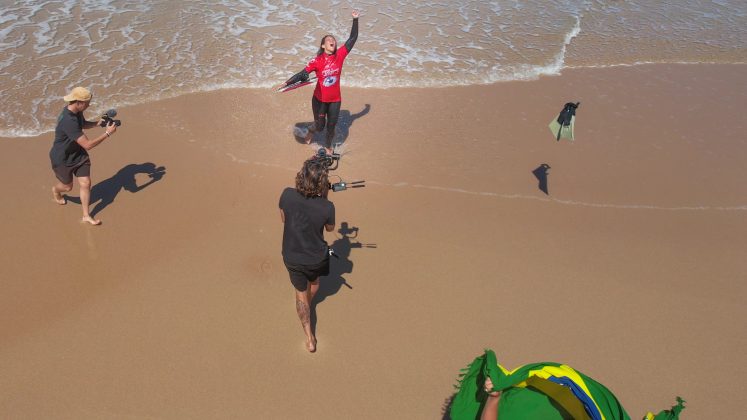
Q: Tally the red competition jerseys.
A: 1